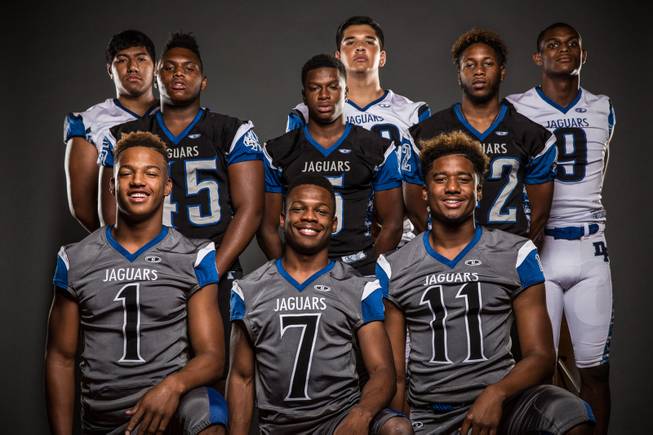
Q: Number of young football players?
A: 9